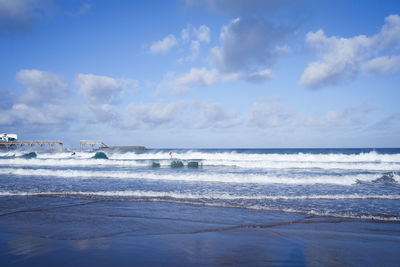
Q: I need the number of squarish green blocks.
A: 3